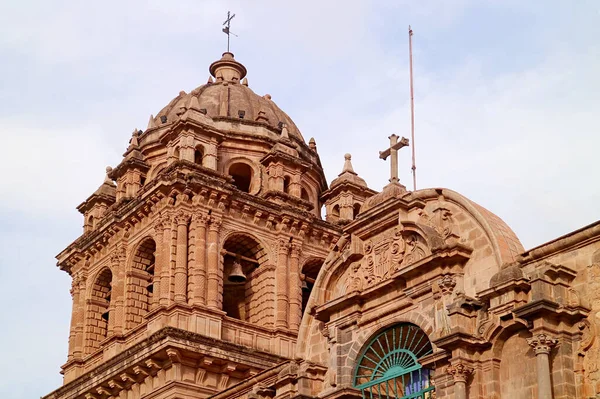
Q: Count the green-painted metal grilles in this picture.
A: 1